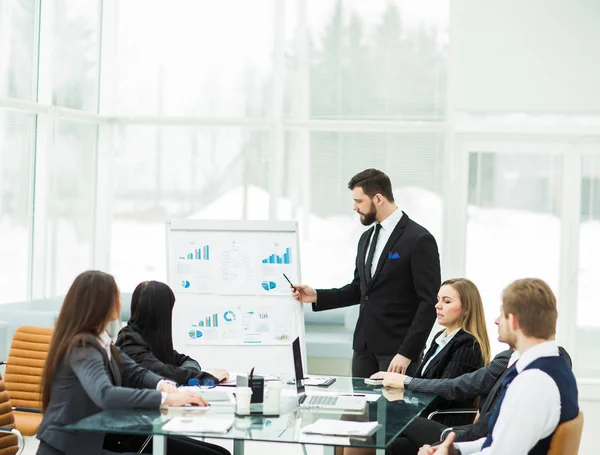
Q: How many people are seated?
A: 5